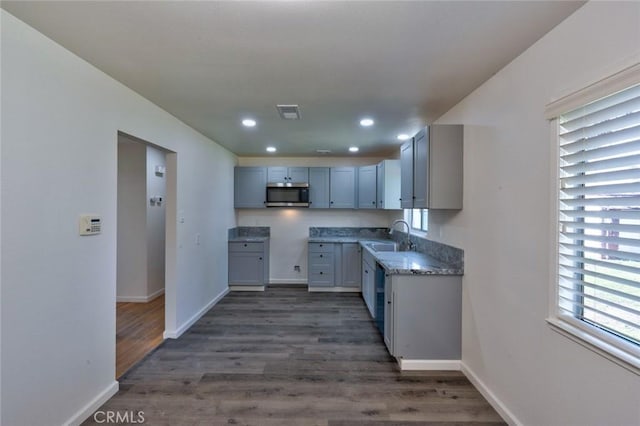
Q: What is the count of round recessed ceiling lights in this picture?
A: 5